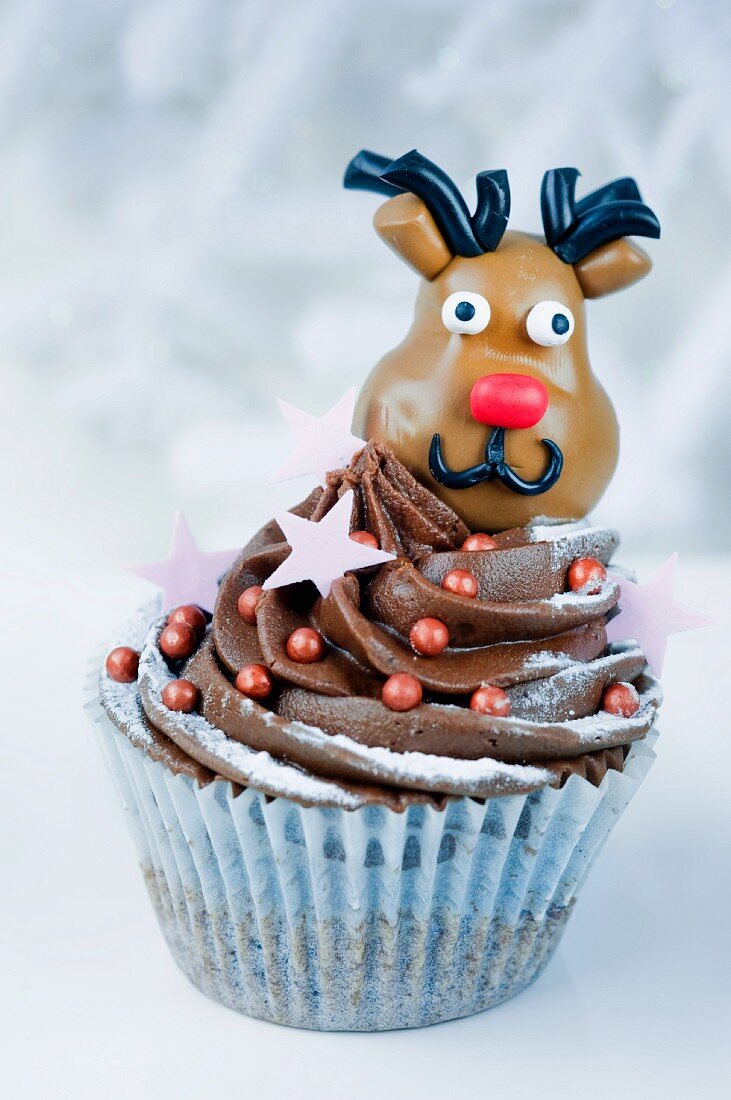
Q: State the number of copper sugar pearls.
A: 15